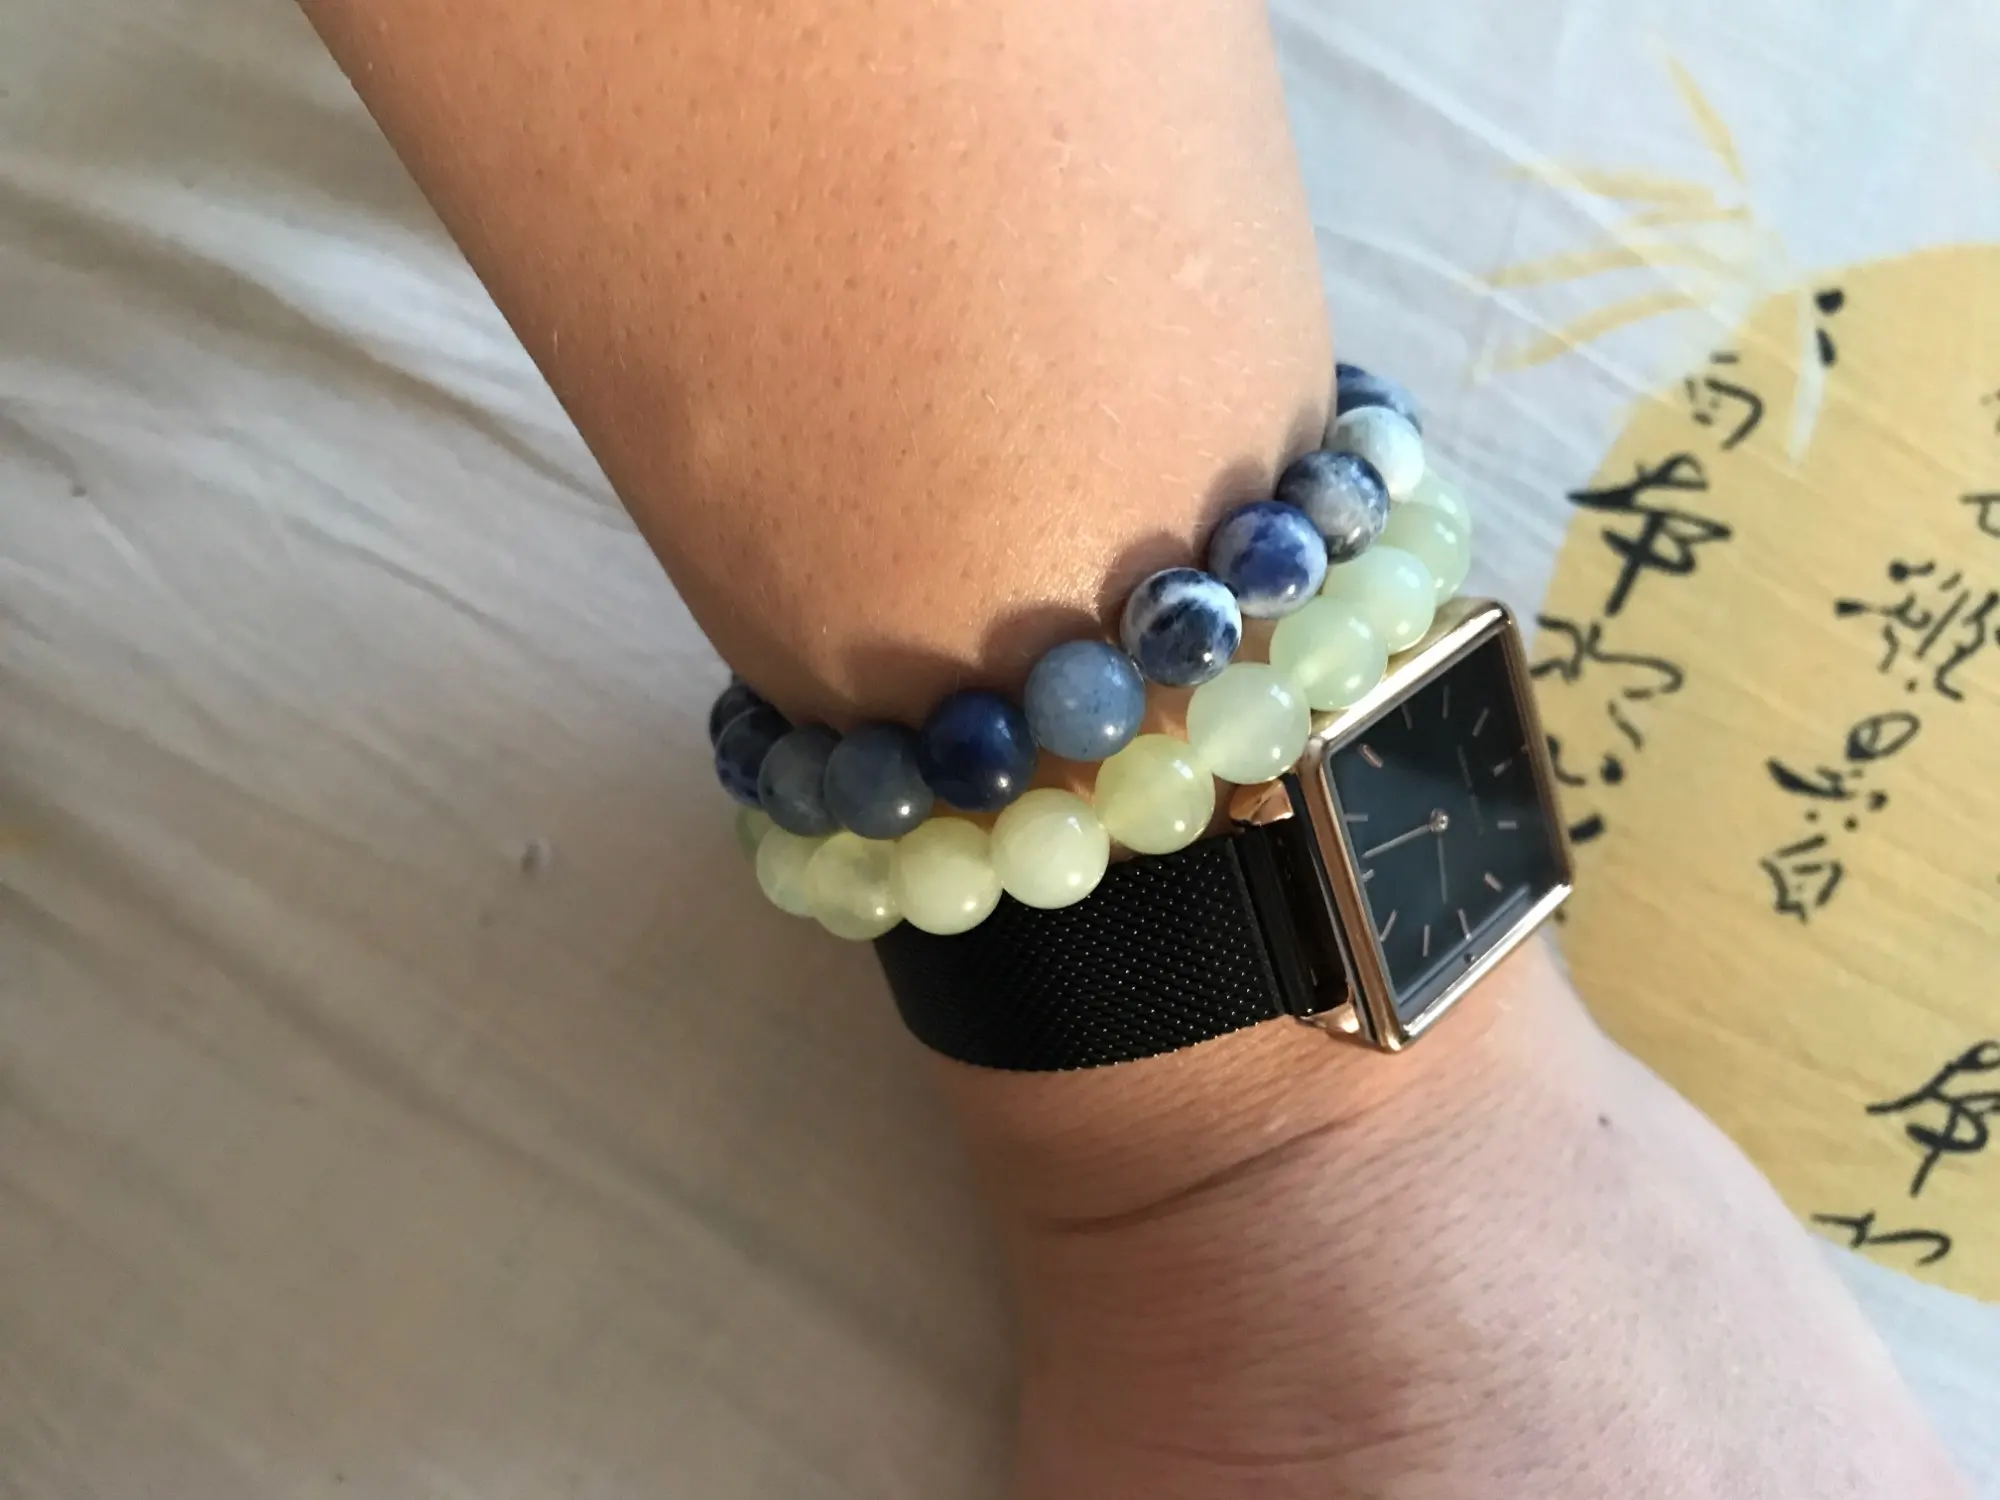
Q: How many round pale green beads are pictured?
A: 11